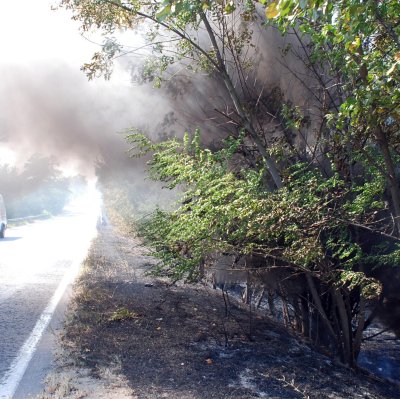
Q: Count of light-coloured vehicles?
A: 1